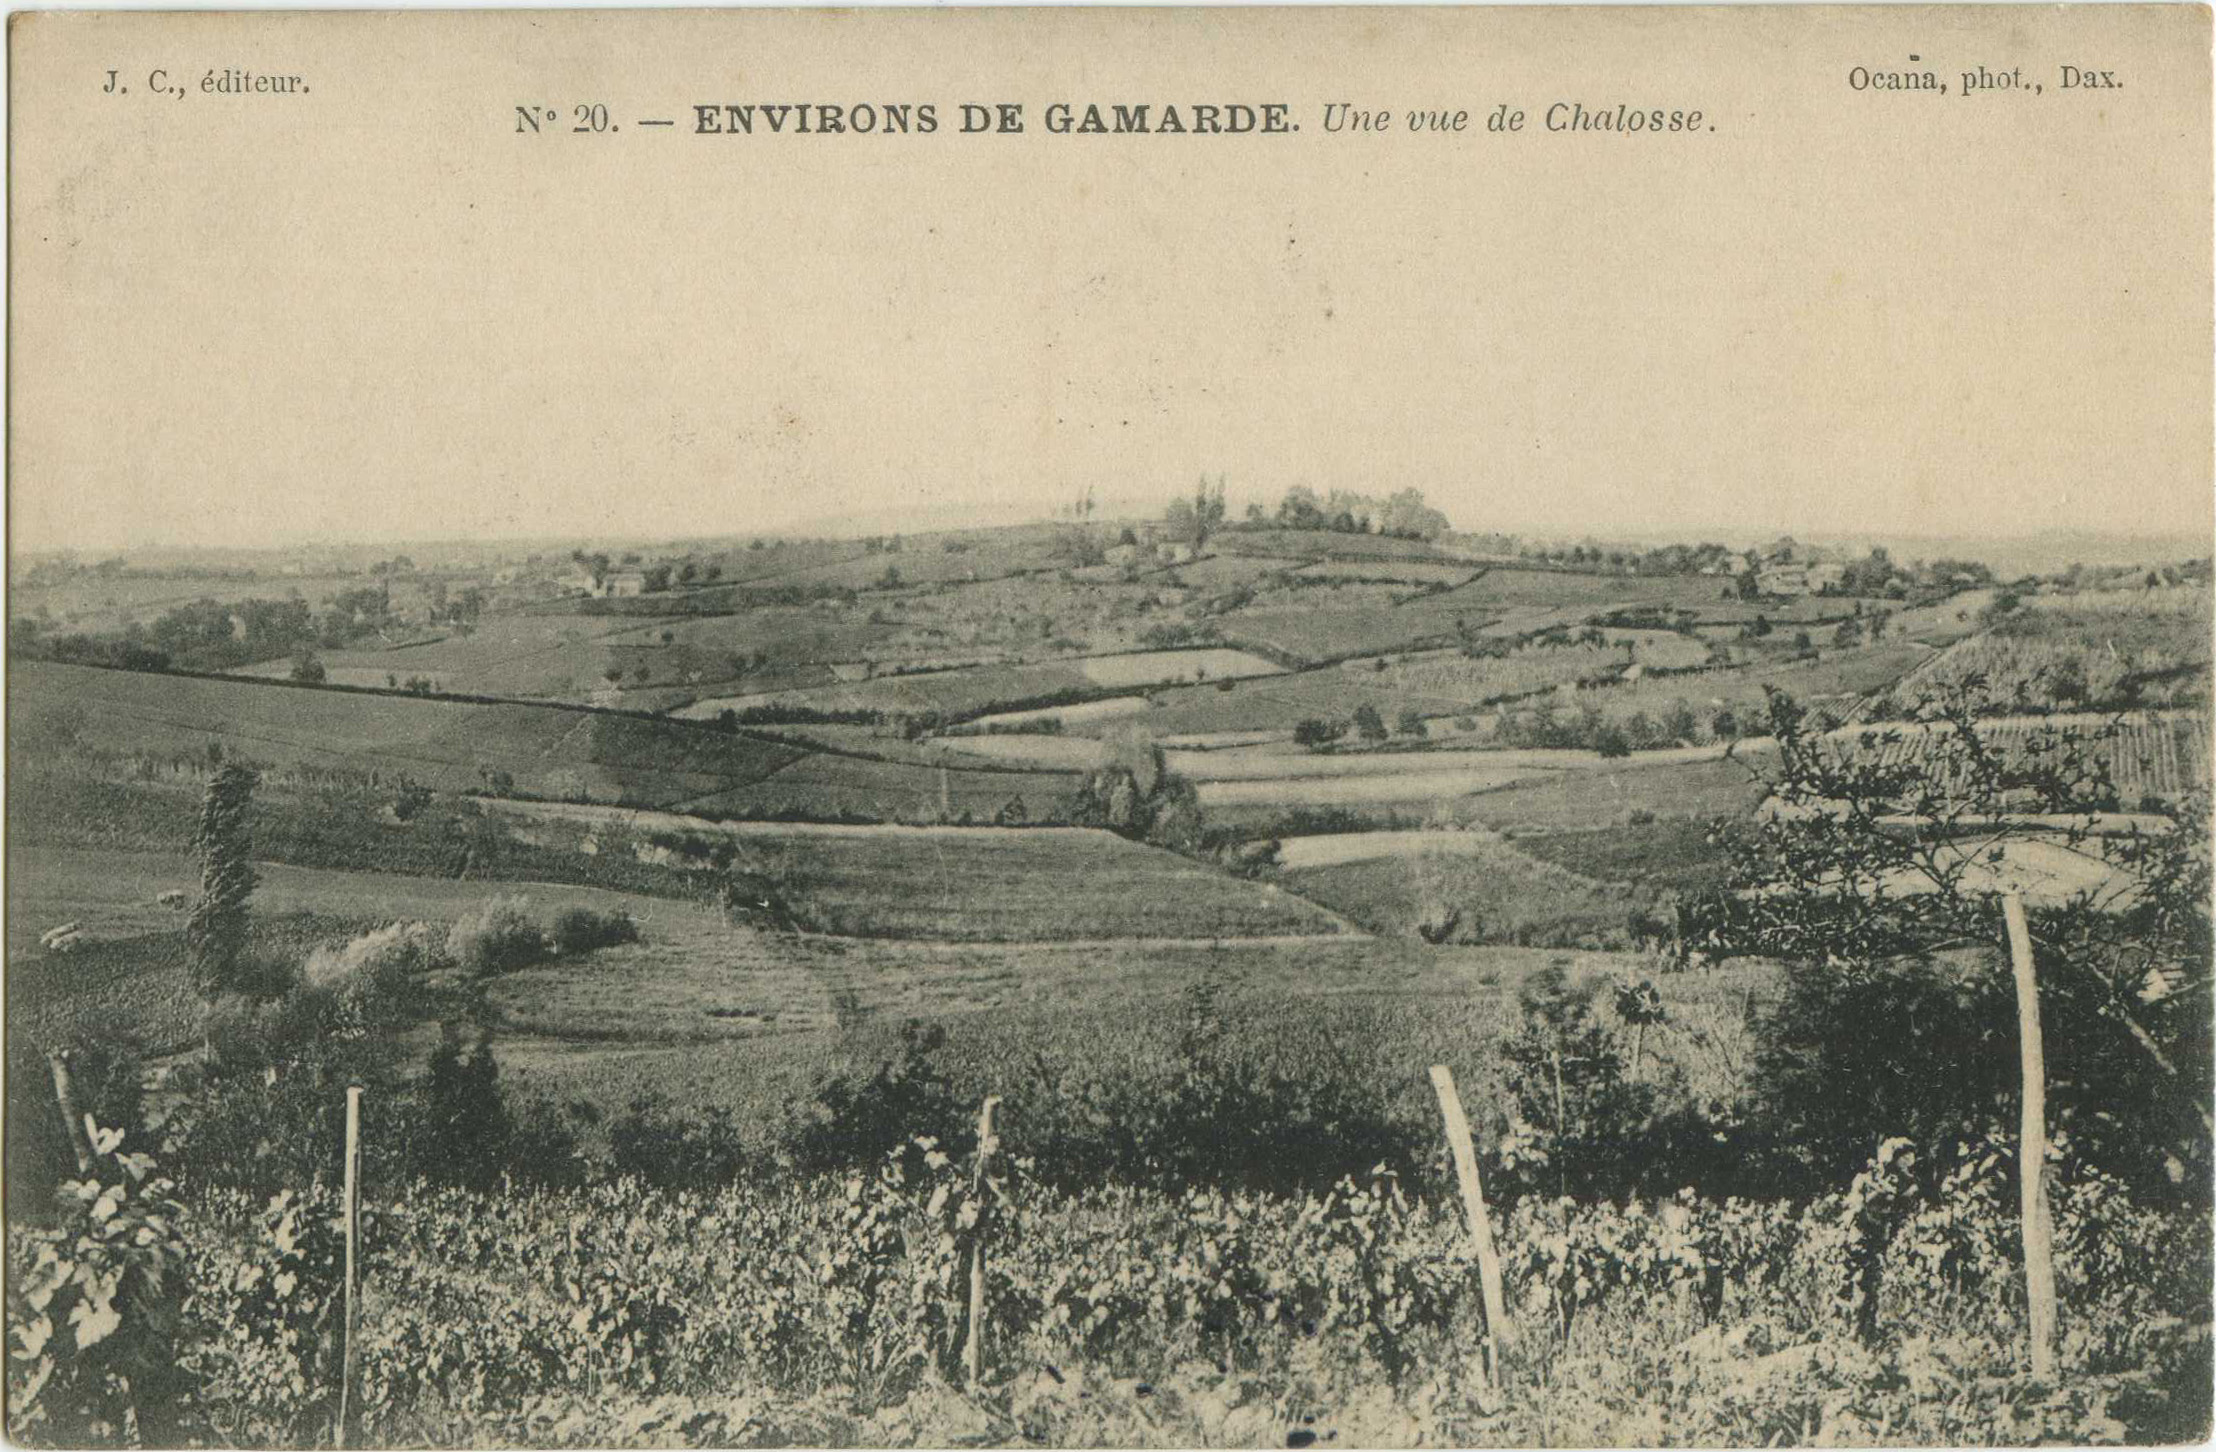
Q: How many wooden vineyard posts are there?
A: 5